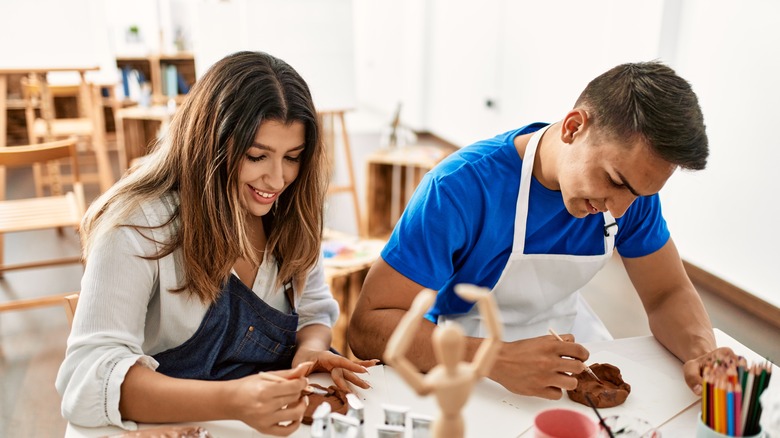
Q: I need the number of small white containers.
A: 6